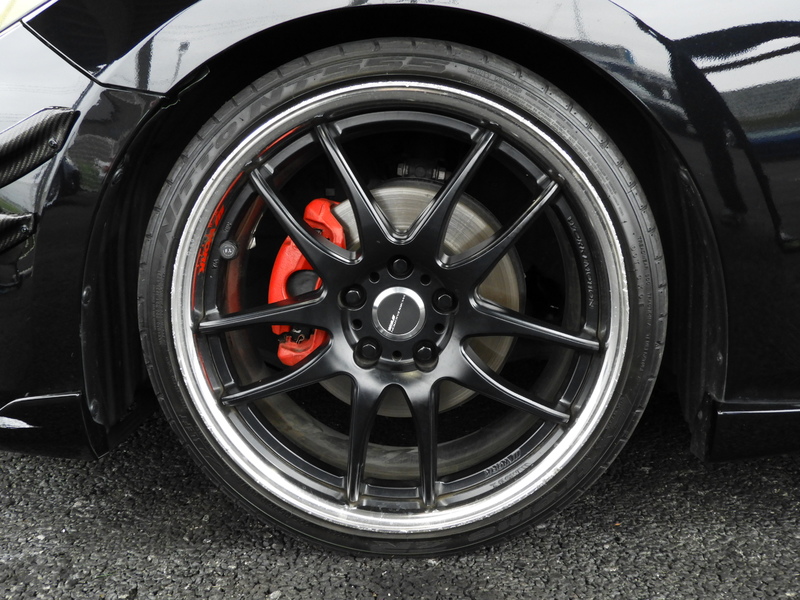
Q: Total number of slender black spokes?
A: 10